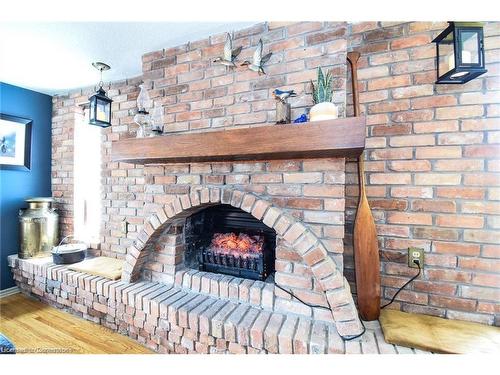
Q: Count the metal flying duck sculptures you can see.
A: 2